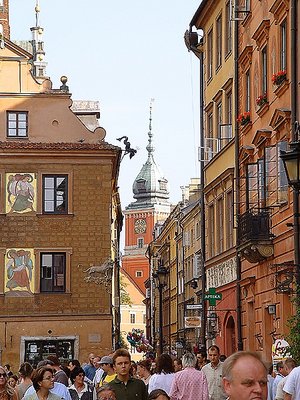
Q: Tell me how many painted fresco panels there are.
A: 2